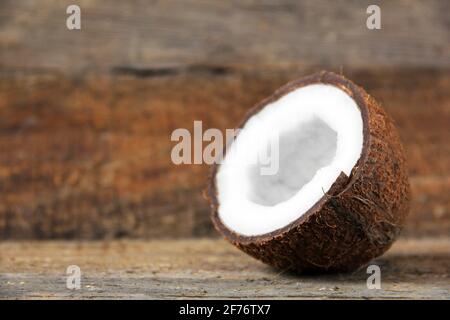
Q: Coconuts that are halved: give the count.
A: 1